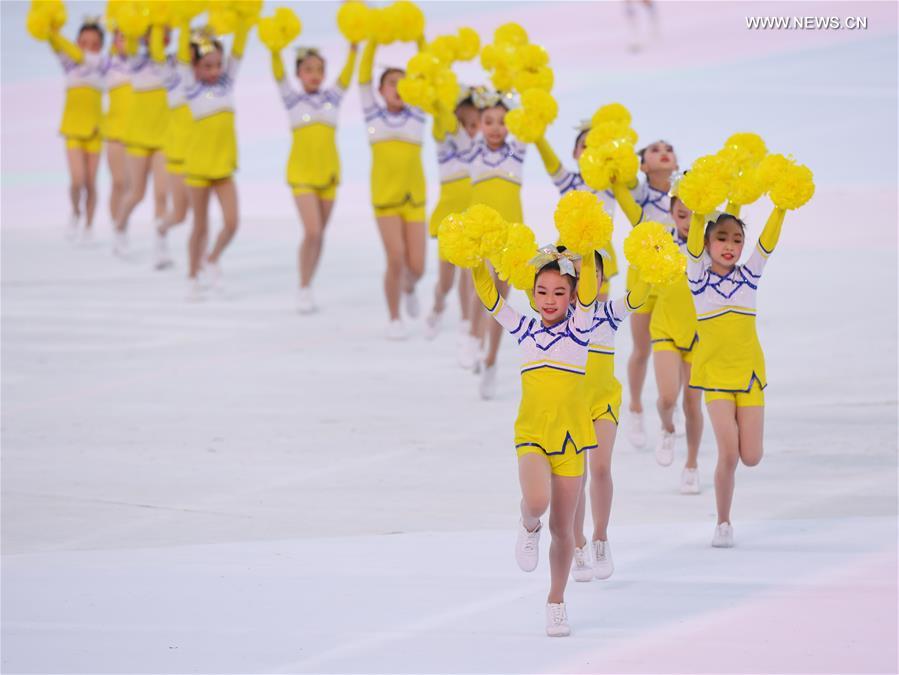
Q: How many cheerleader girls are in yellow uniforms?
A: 15